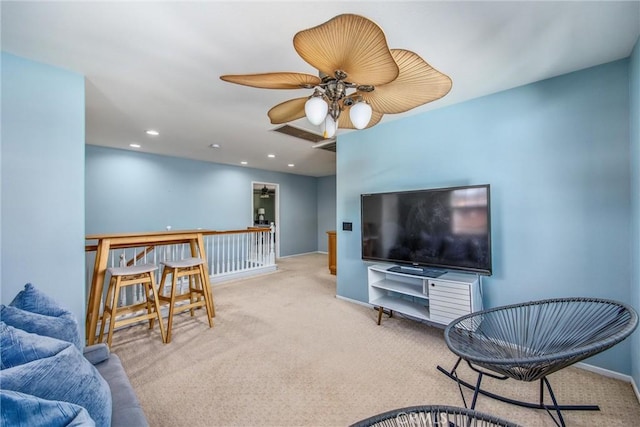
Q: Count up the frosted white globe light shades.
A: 3